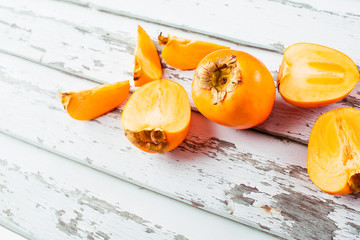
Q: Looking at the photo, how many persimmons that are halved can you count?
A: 3